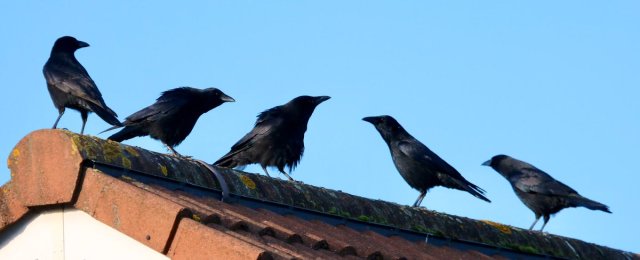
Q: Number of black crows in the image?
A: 5